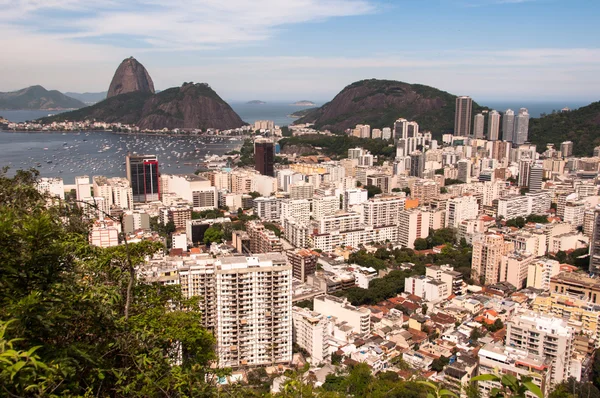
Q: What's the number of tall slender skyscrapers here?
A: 5